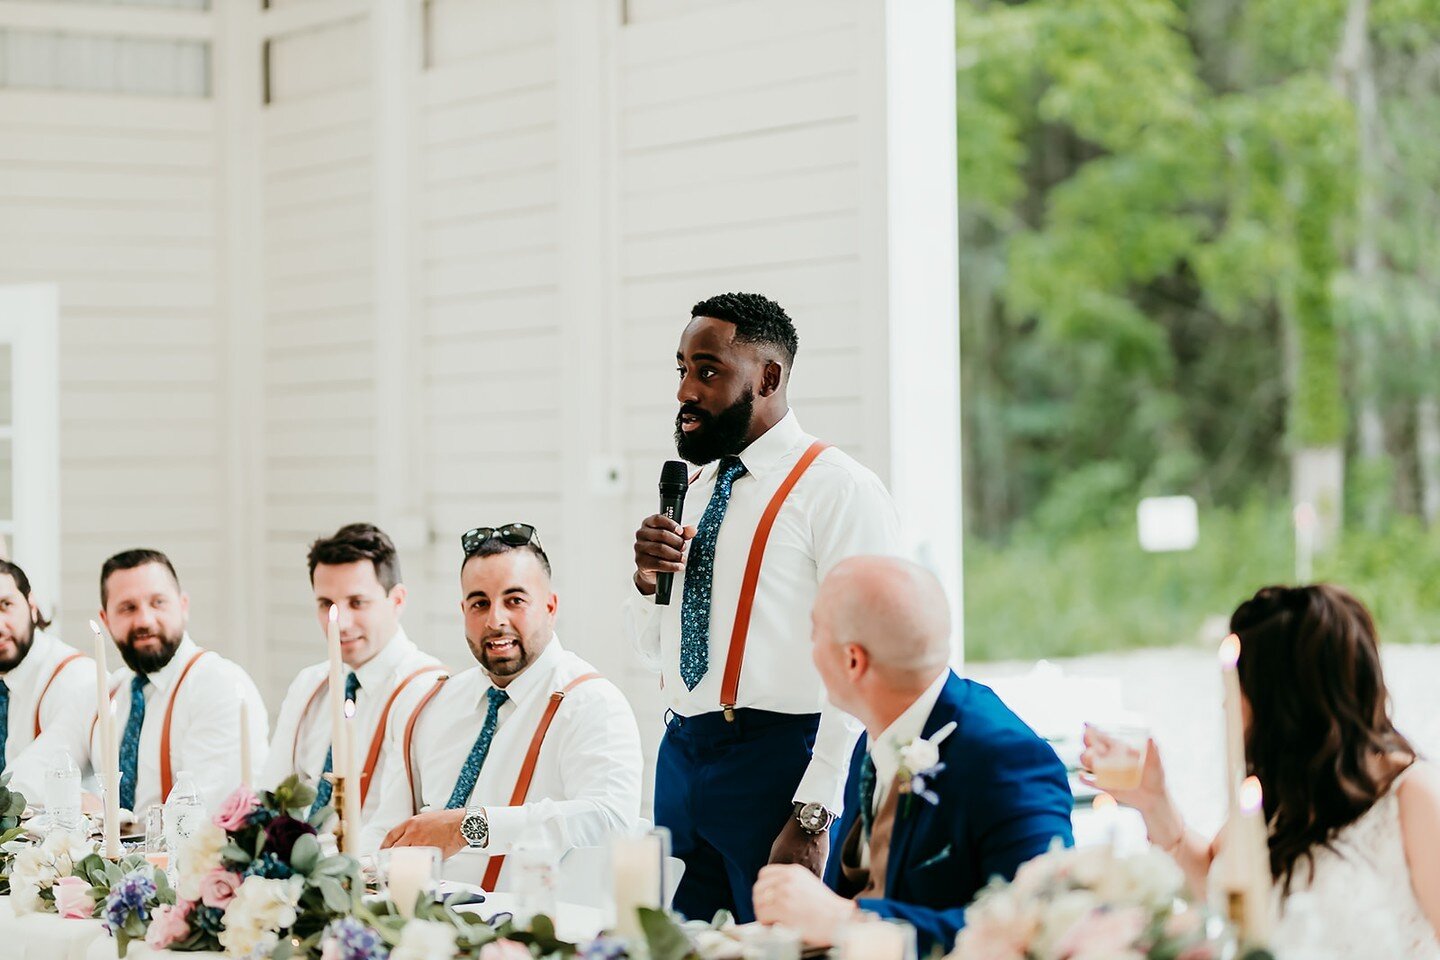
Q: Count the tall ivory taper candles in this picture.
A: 7